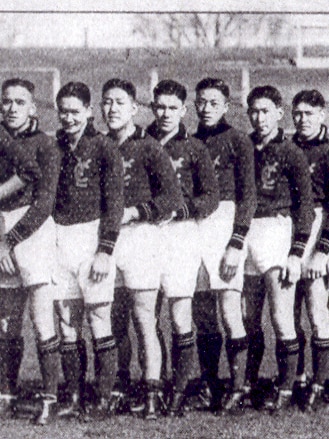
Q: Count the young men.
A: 7